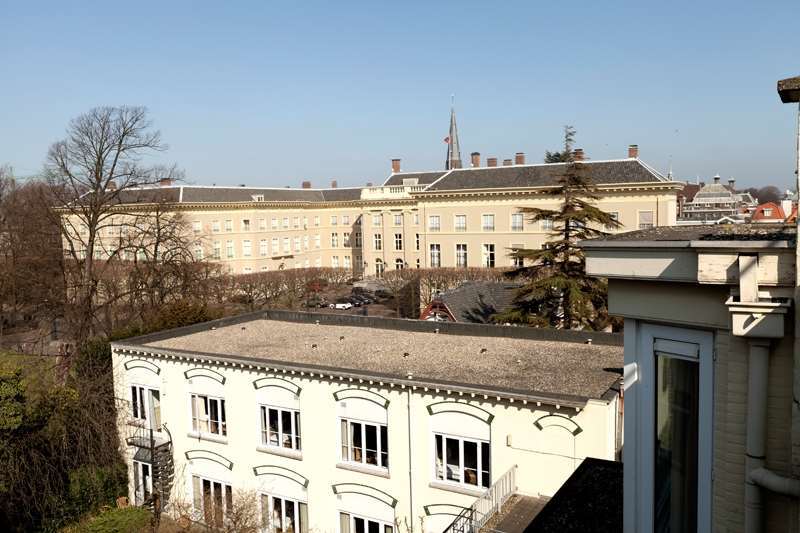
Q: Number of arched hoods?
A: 10